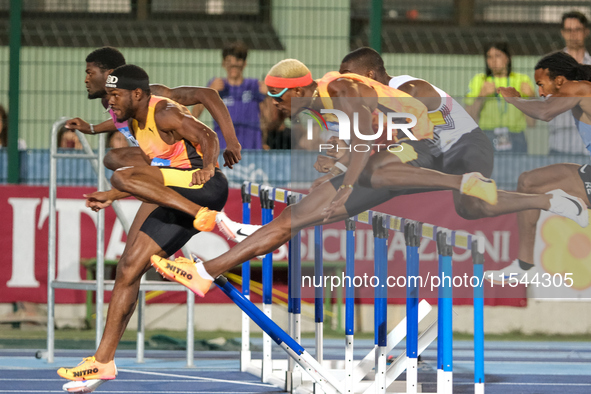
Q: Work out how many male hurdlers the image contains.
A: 5